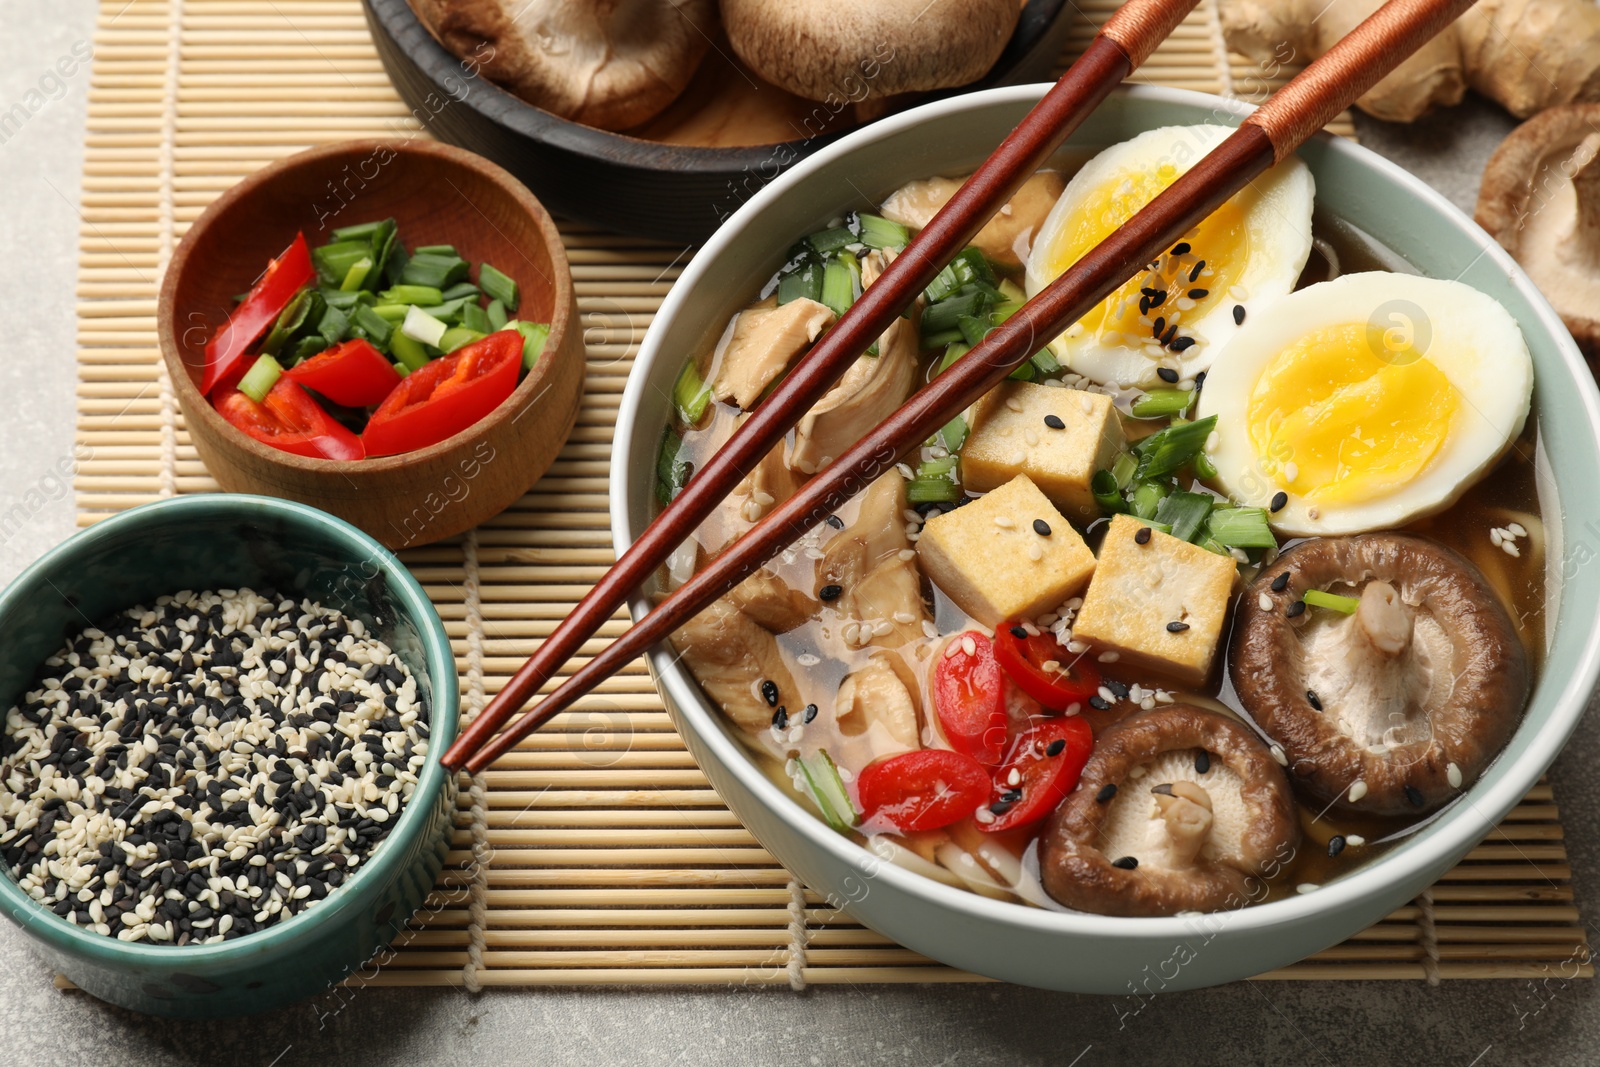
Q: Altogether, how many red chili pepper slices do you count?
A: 8